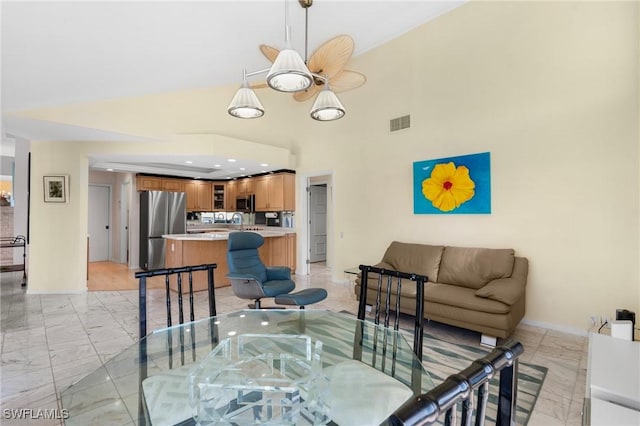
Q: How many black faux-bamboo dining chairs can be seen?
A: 3